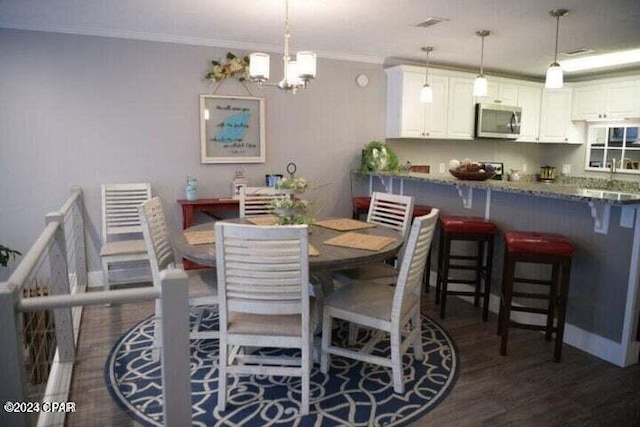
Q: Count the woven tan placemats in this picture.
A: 5